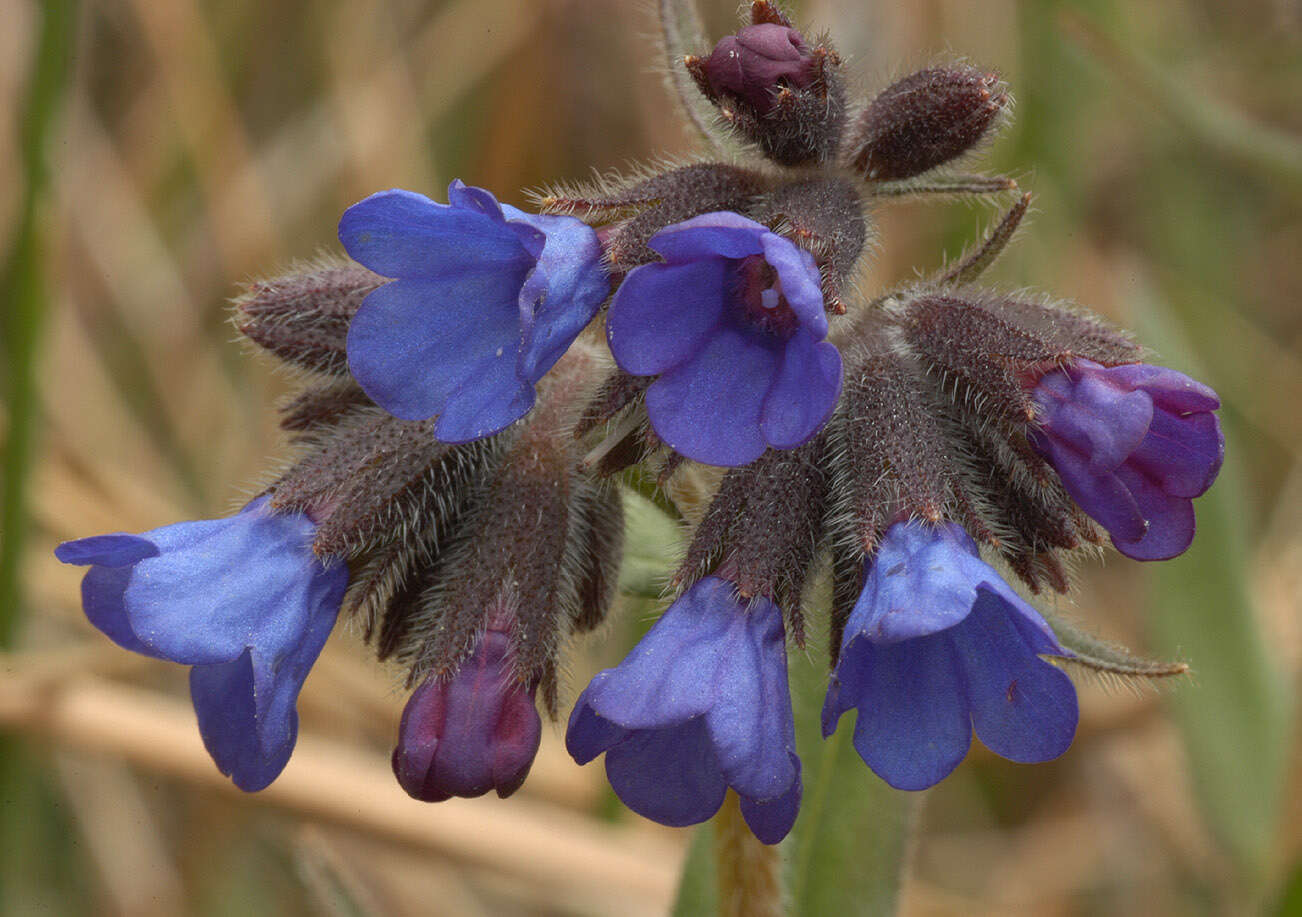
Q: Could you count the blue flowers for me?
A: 5